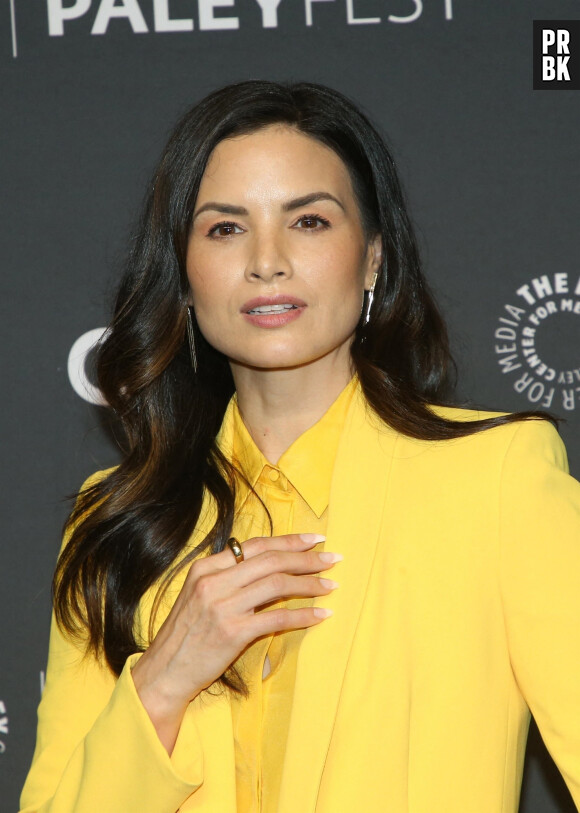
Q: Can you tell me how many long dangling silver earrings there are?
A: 2